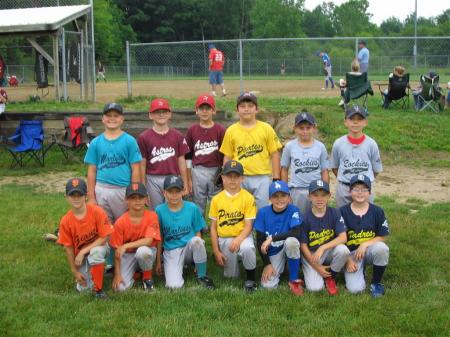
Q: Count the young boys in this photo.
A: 13